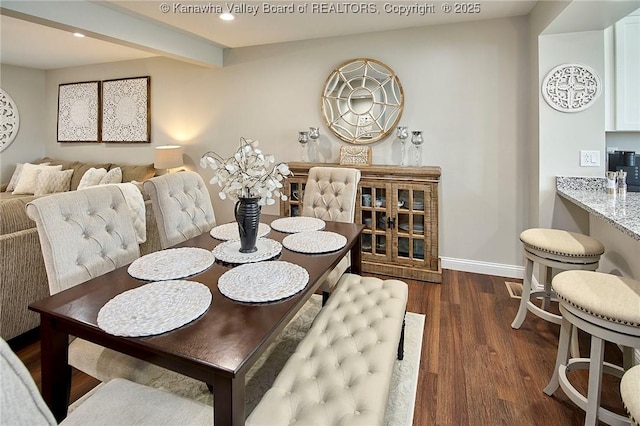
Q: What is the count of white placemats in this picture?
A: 6